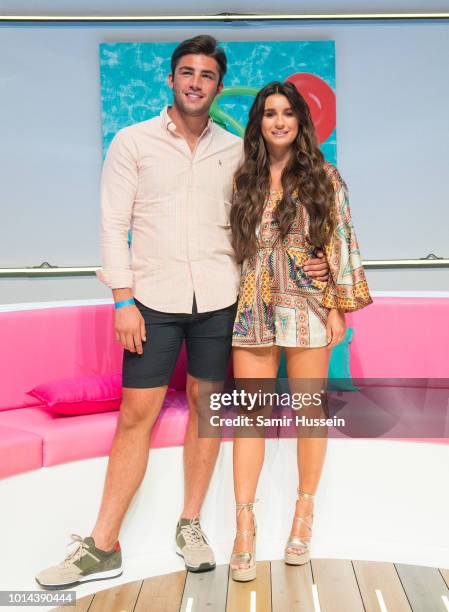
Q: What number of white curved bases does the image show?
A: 1